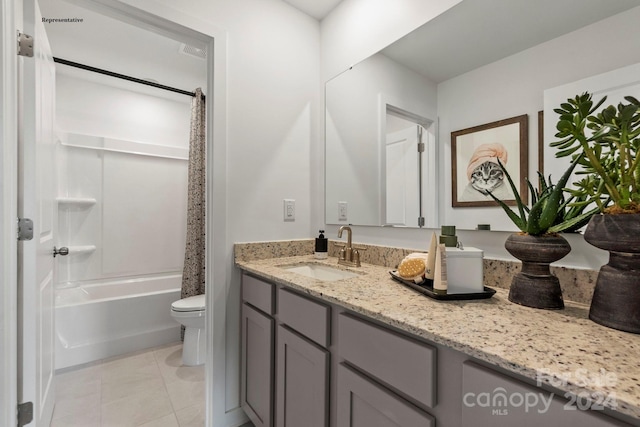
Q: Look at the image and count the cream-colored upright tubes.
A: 2